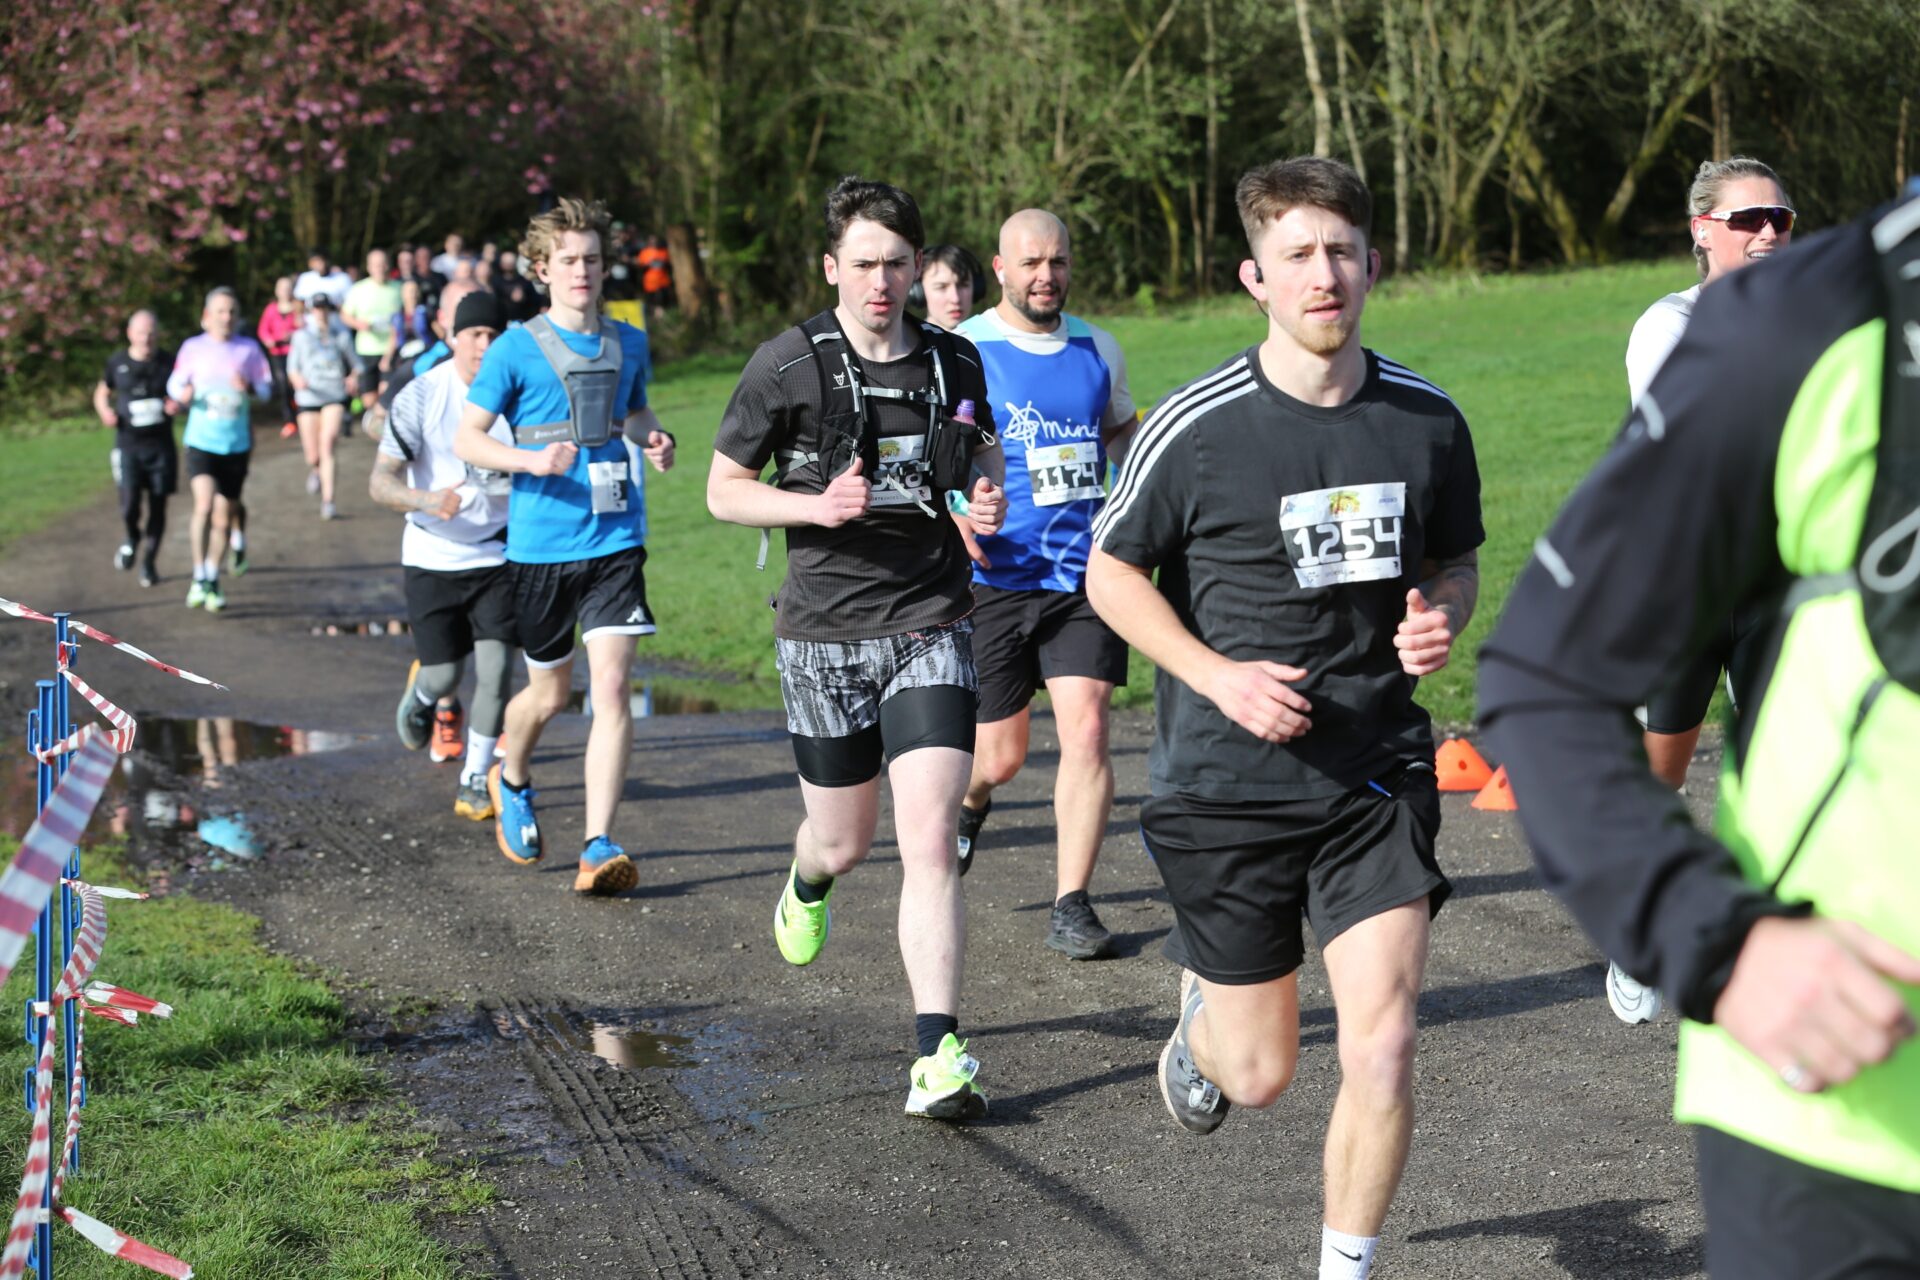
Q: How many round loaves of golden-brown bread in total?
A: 0